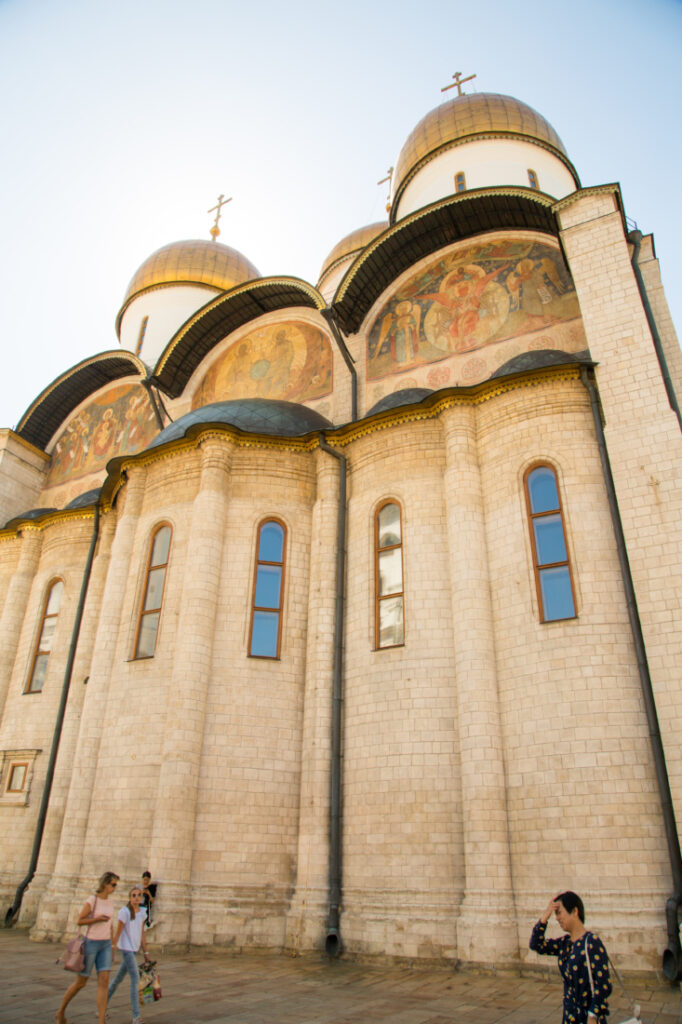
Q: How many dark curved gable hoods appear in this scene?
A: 3